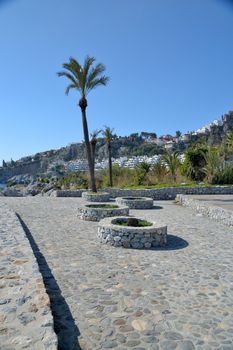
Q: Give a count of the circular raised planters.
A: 4